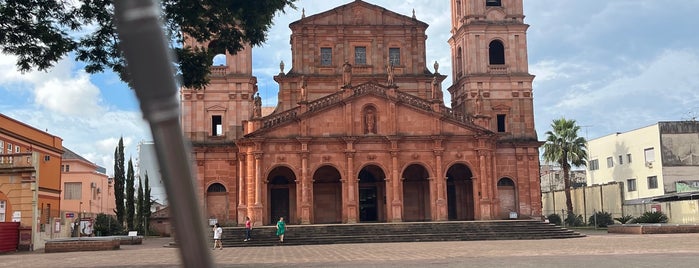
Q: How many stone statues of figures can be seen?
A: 7